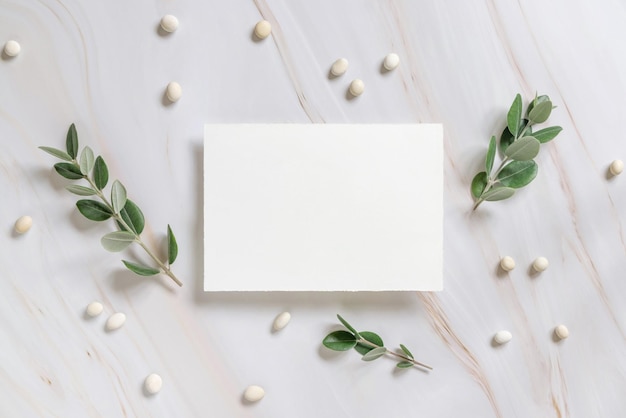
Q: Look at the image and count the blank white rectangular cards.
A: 1